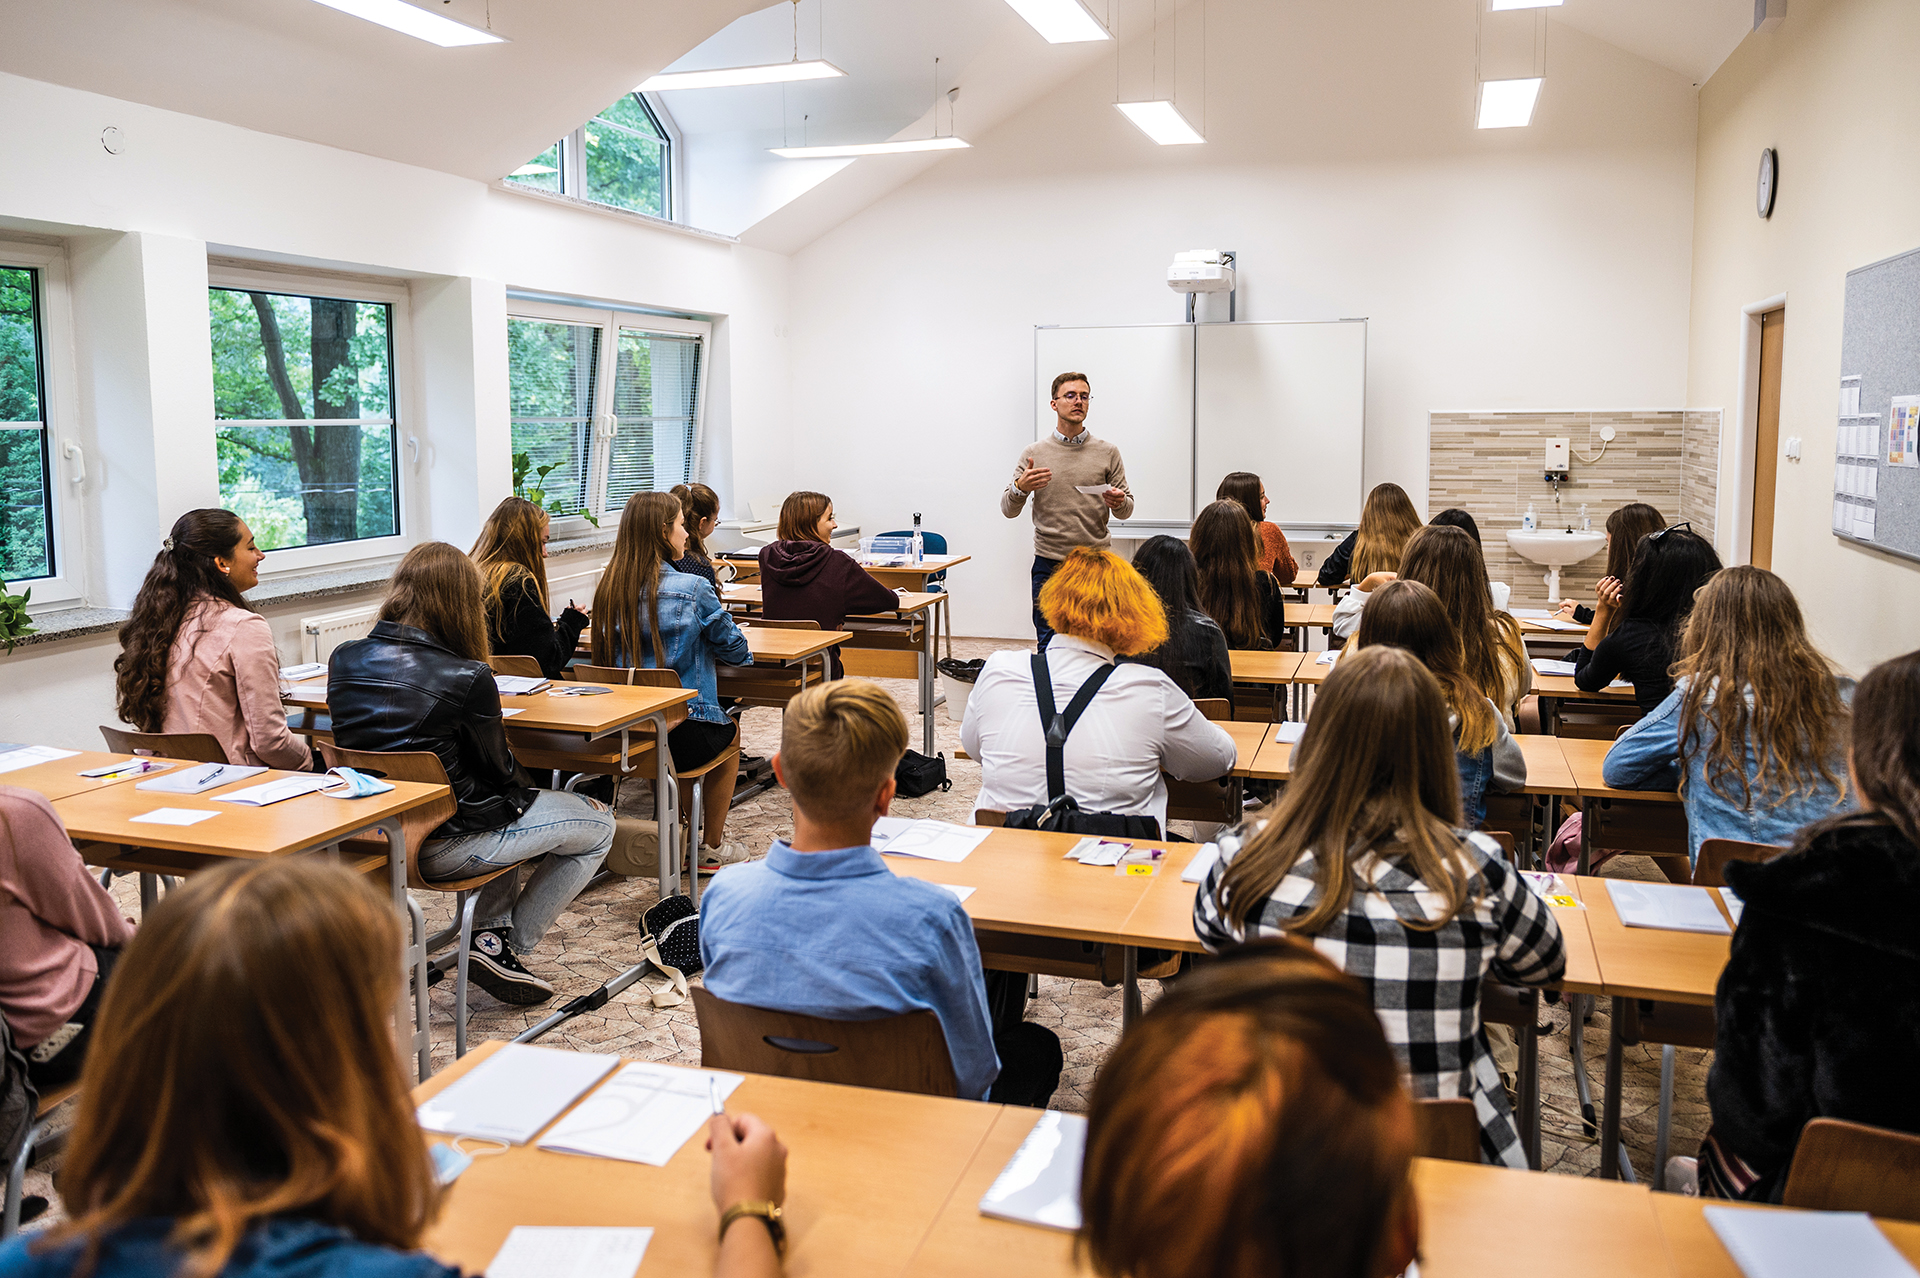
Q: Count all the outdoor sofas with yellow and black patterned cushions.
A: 0